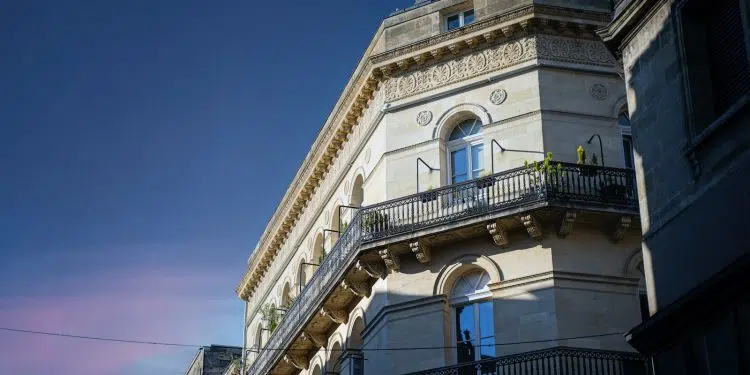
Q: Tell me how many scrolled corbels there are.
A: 11